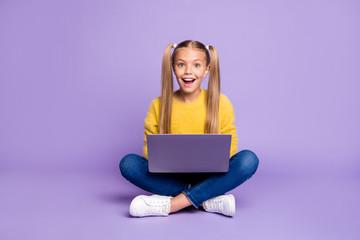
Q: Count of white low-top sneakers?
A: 2